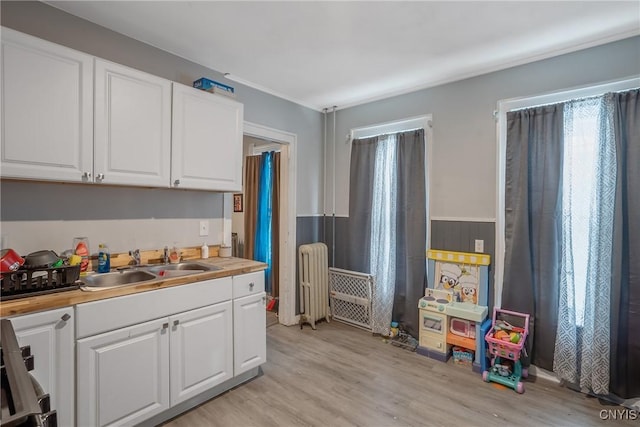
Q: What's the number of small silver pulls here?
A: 8